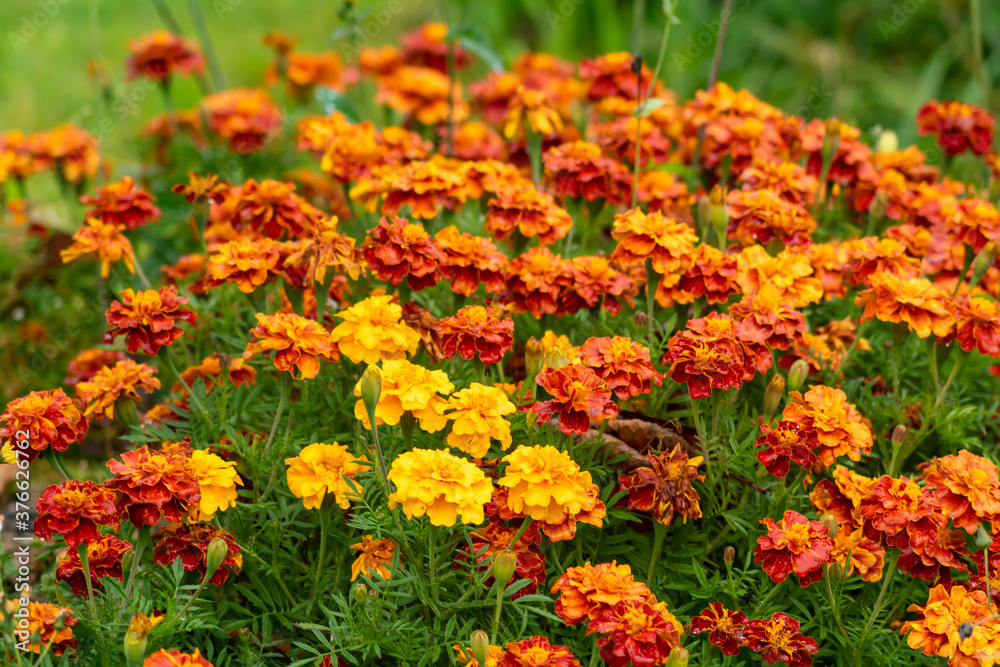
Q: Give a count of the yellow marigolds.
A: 7